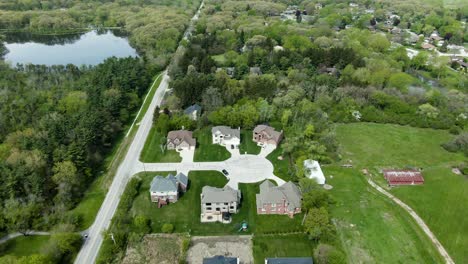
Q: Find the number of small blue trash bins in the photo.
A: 0